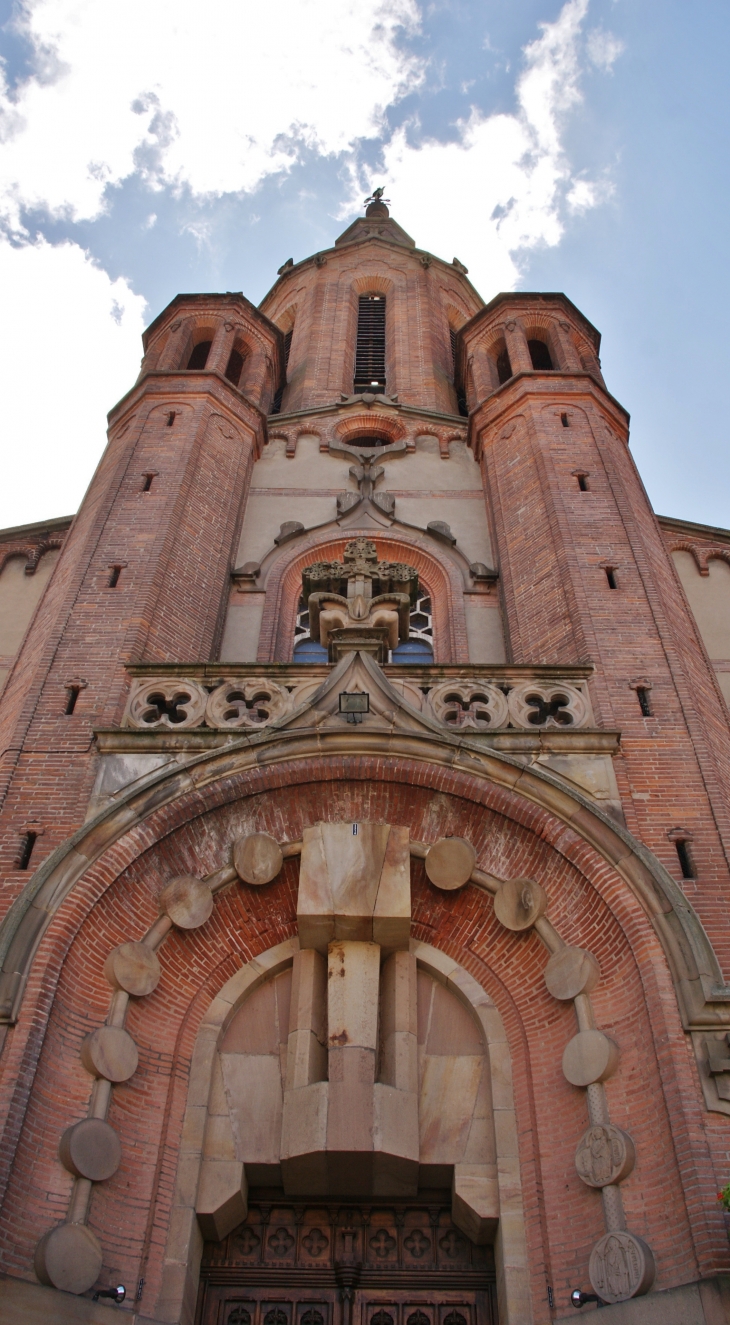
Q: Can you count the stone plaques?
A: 12